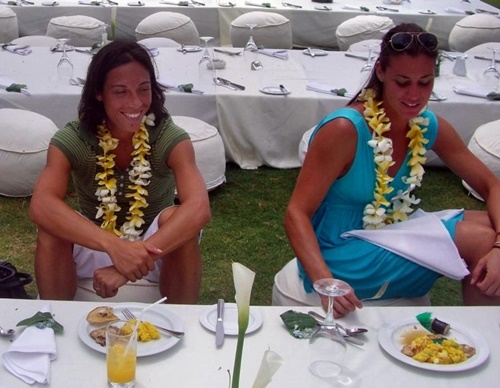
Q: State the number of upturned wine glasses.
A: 6